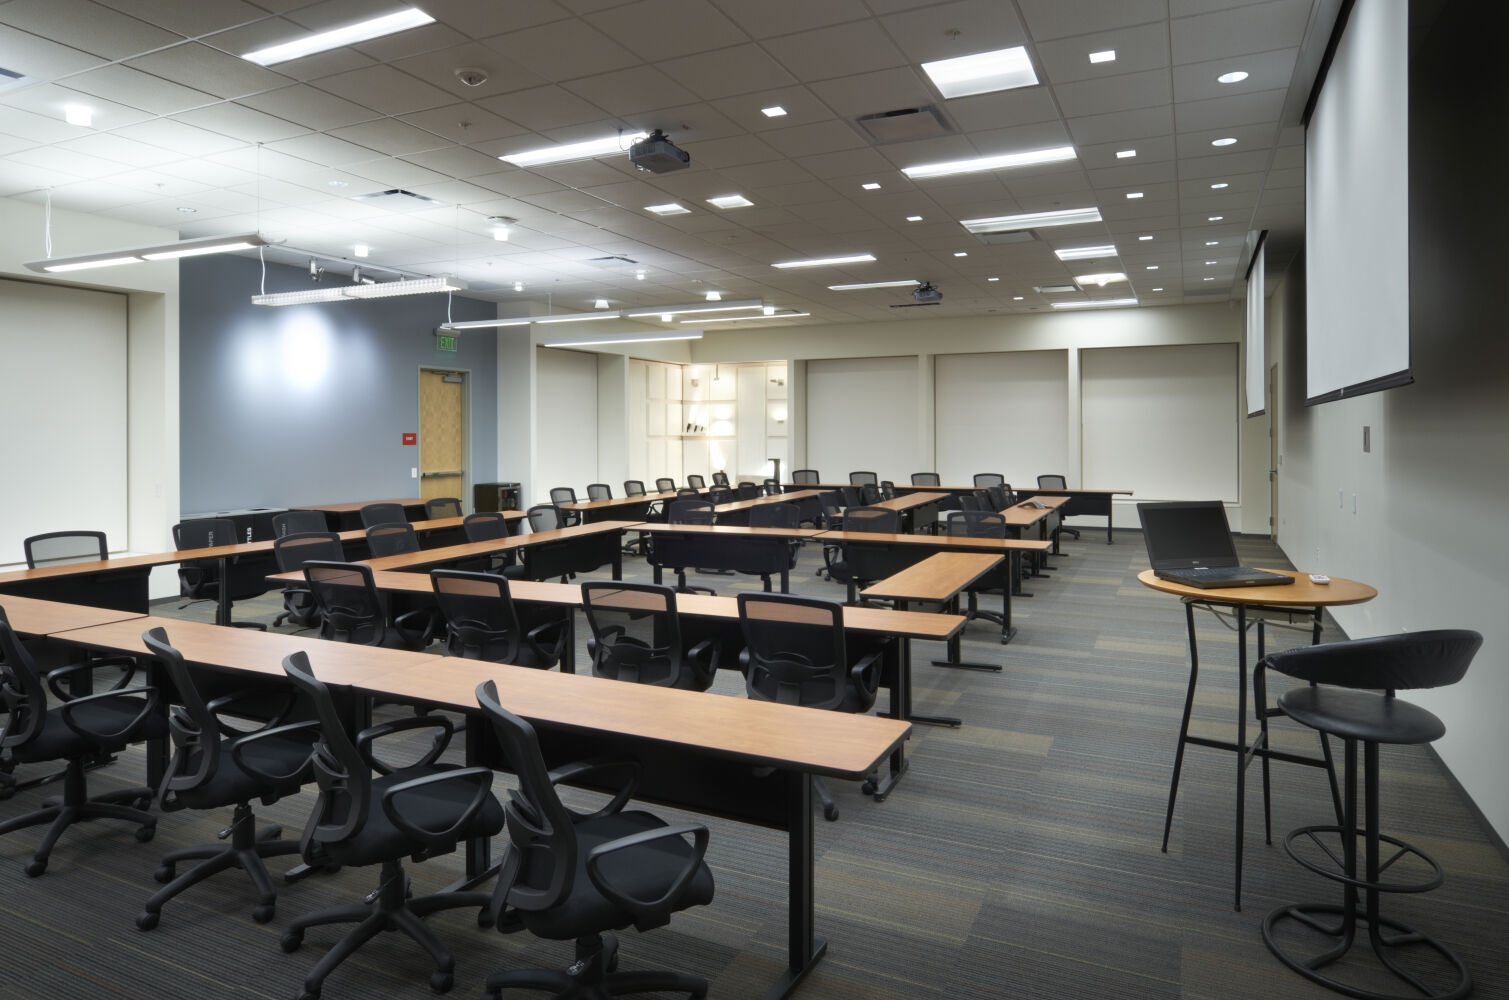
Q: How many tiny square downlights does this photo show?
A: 12